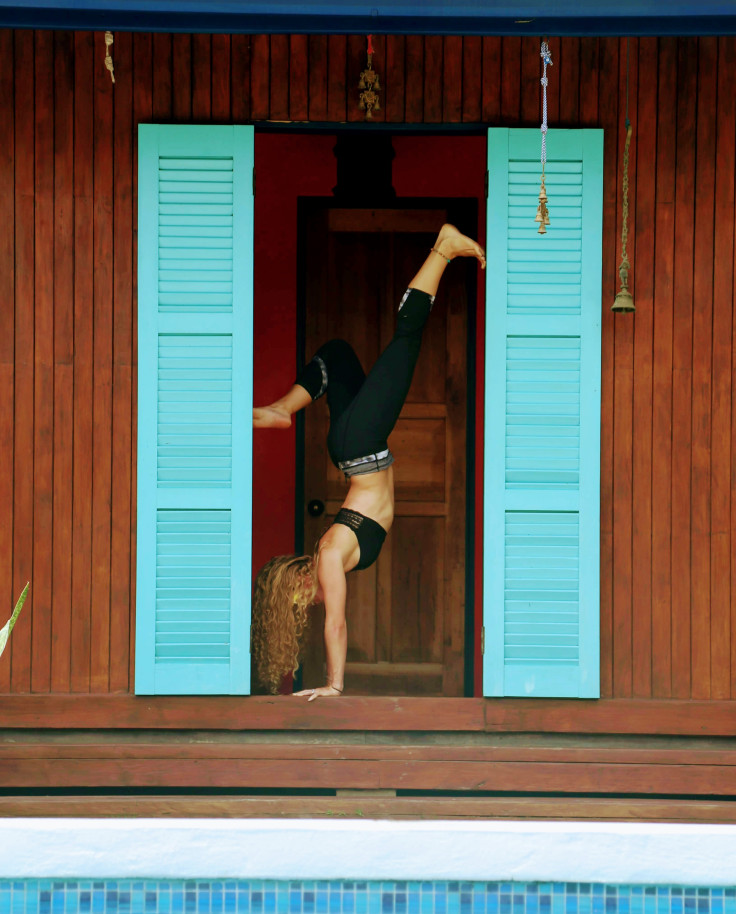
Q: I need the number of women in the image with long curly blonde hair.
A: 1